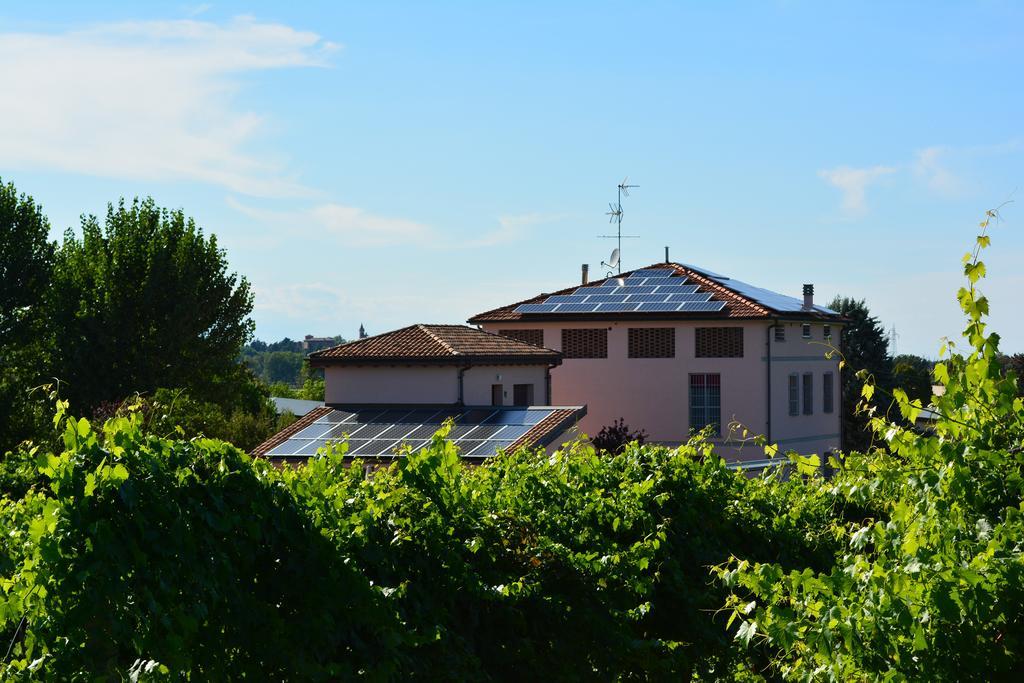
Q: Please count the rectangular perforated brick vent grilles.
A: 4